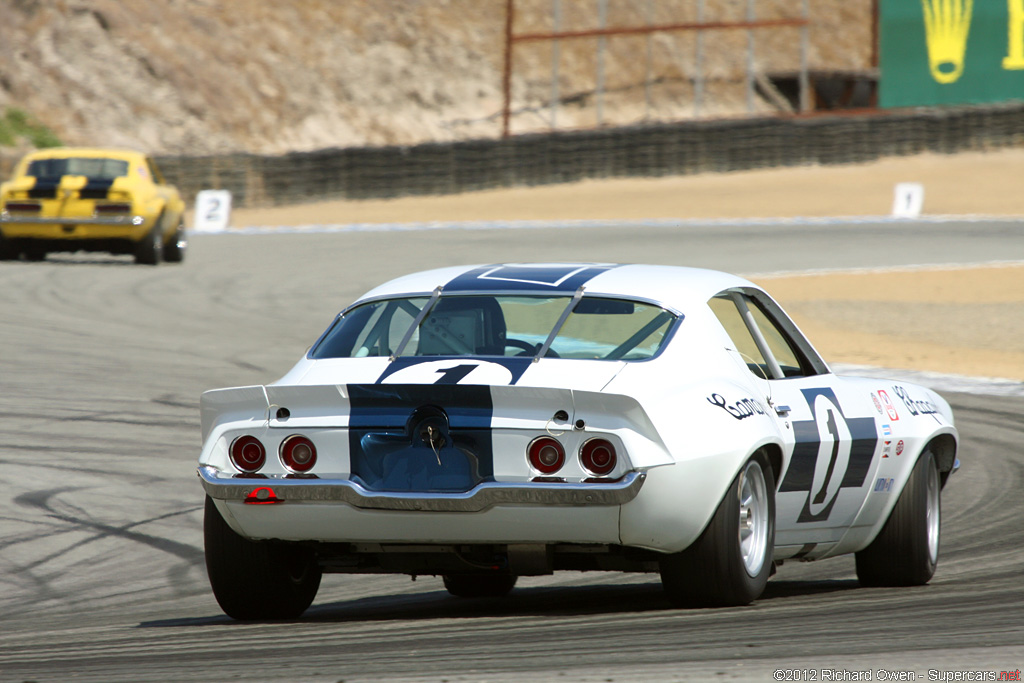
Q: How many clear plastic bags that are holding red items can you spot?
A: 0